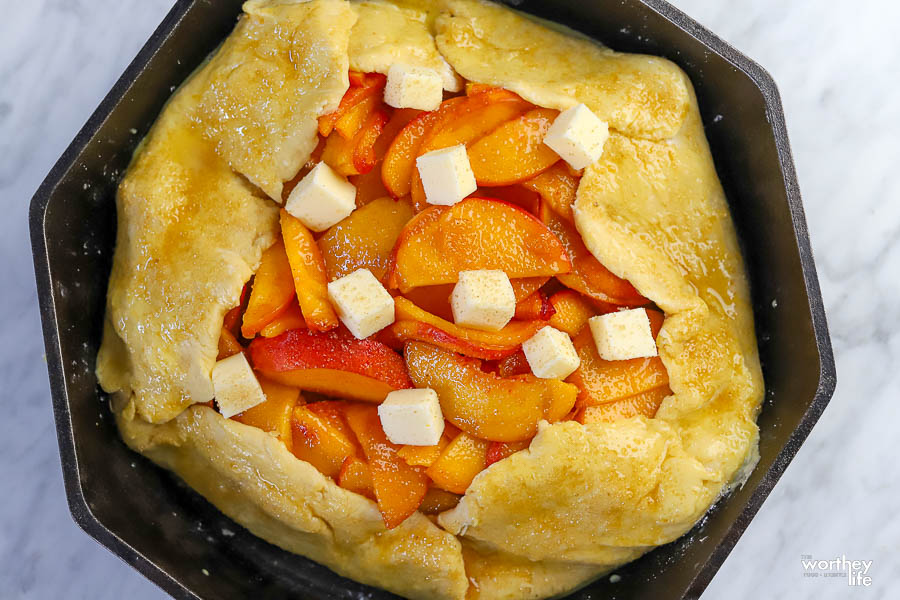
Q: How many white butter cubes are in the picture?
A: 10